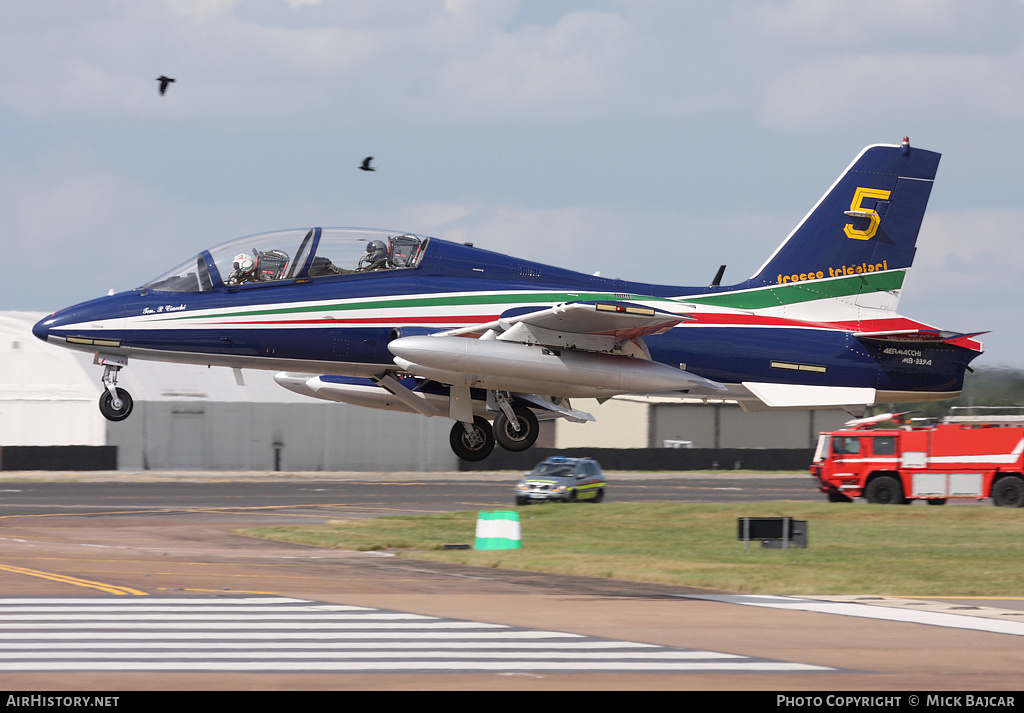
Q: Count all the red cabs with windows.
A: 1